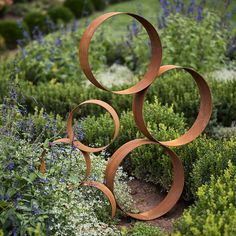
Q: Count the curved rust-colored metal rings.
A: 6